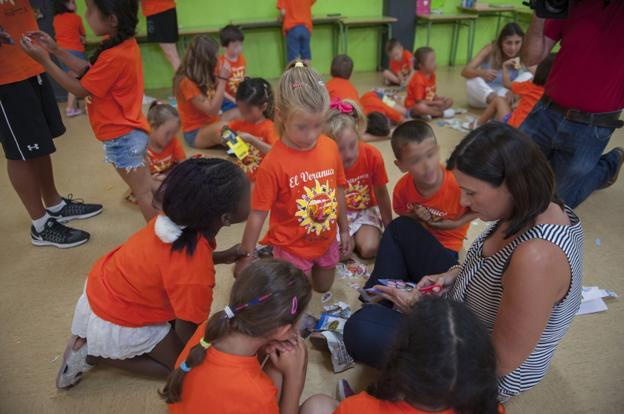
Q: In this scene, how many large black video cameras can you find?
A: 1